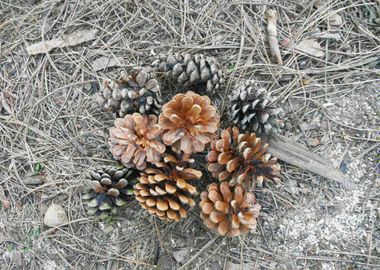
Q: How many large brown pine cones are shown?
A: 5